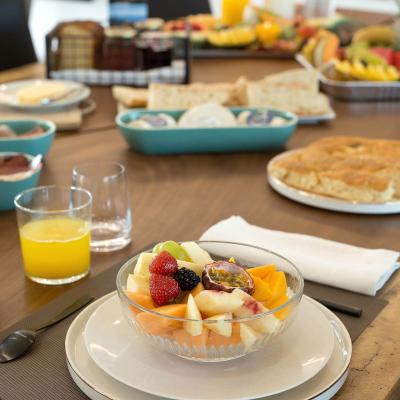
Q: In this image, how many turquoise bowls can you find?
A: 3